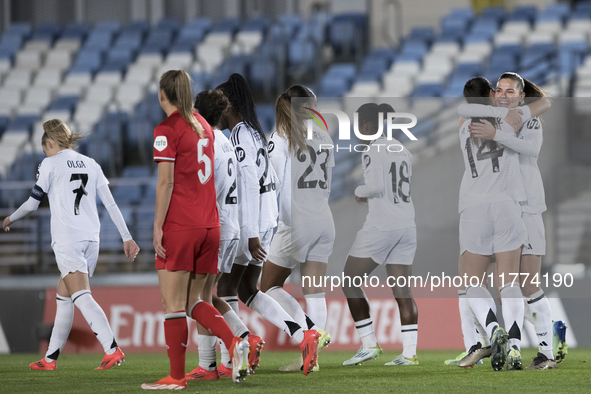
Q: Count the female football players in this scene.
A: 8